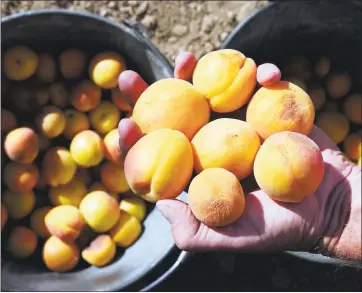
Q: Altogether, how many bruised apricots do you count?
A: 2